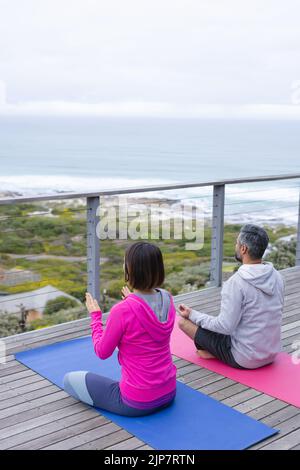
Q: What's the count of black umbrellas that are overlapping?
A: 0